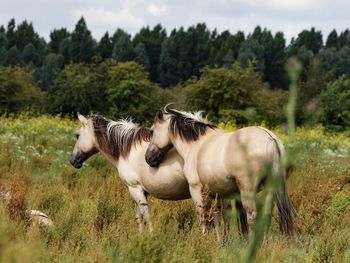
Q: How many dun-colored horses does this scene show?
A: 2